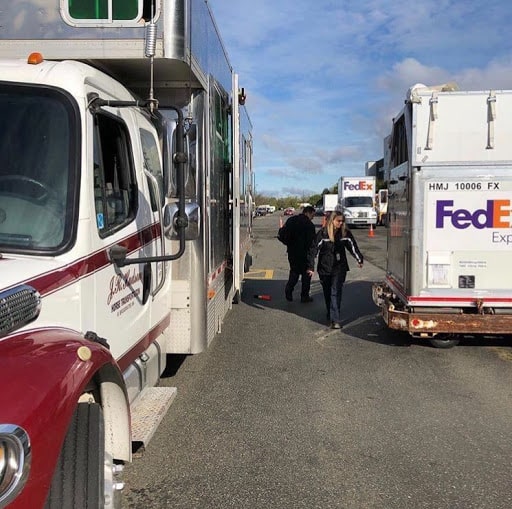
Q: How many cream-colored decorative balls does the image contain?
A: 0